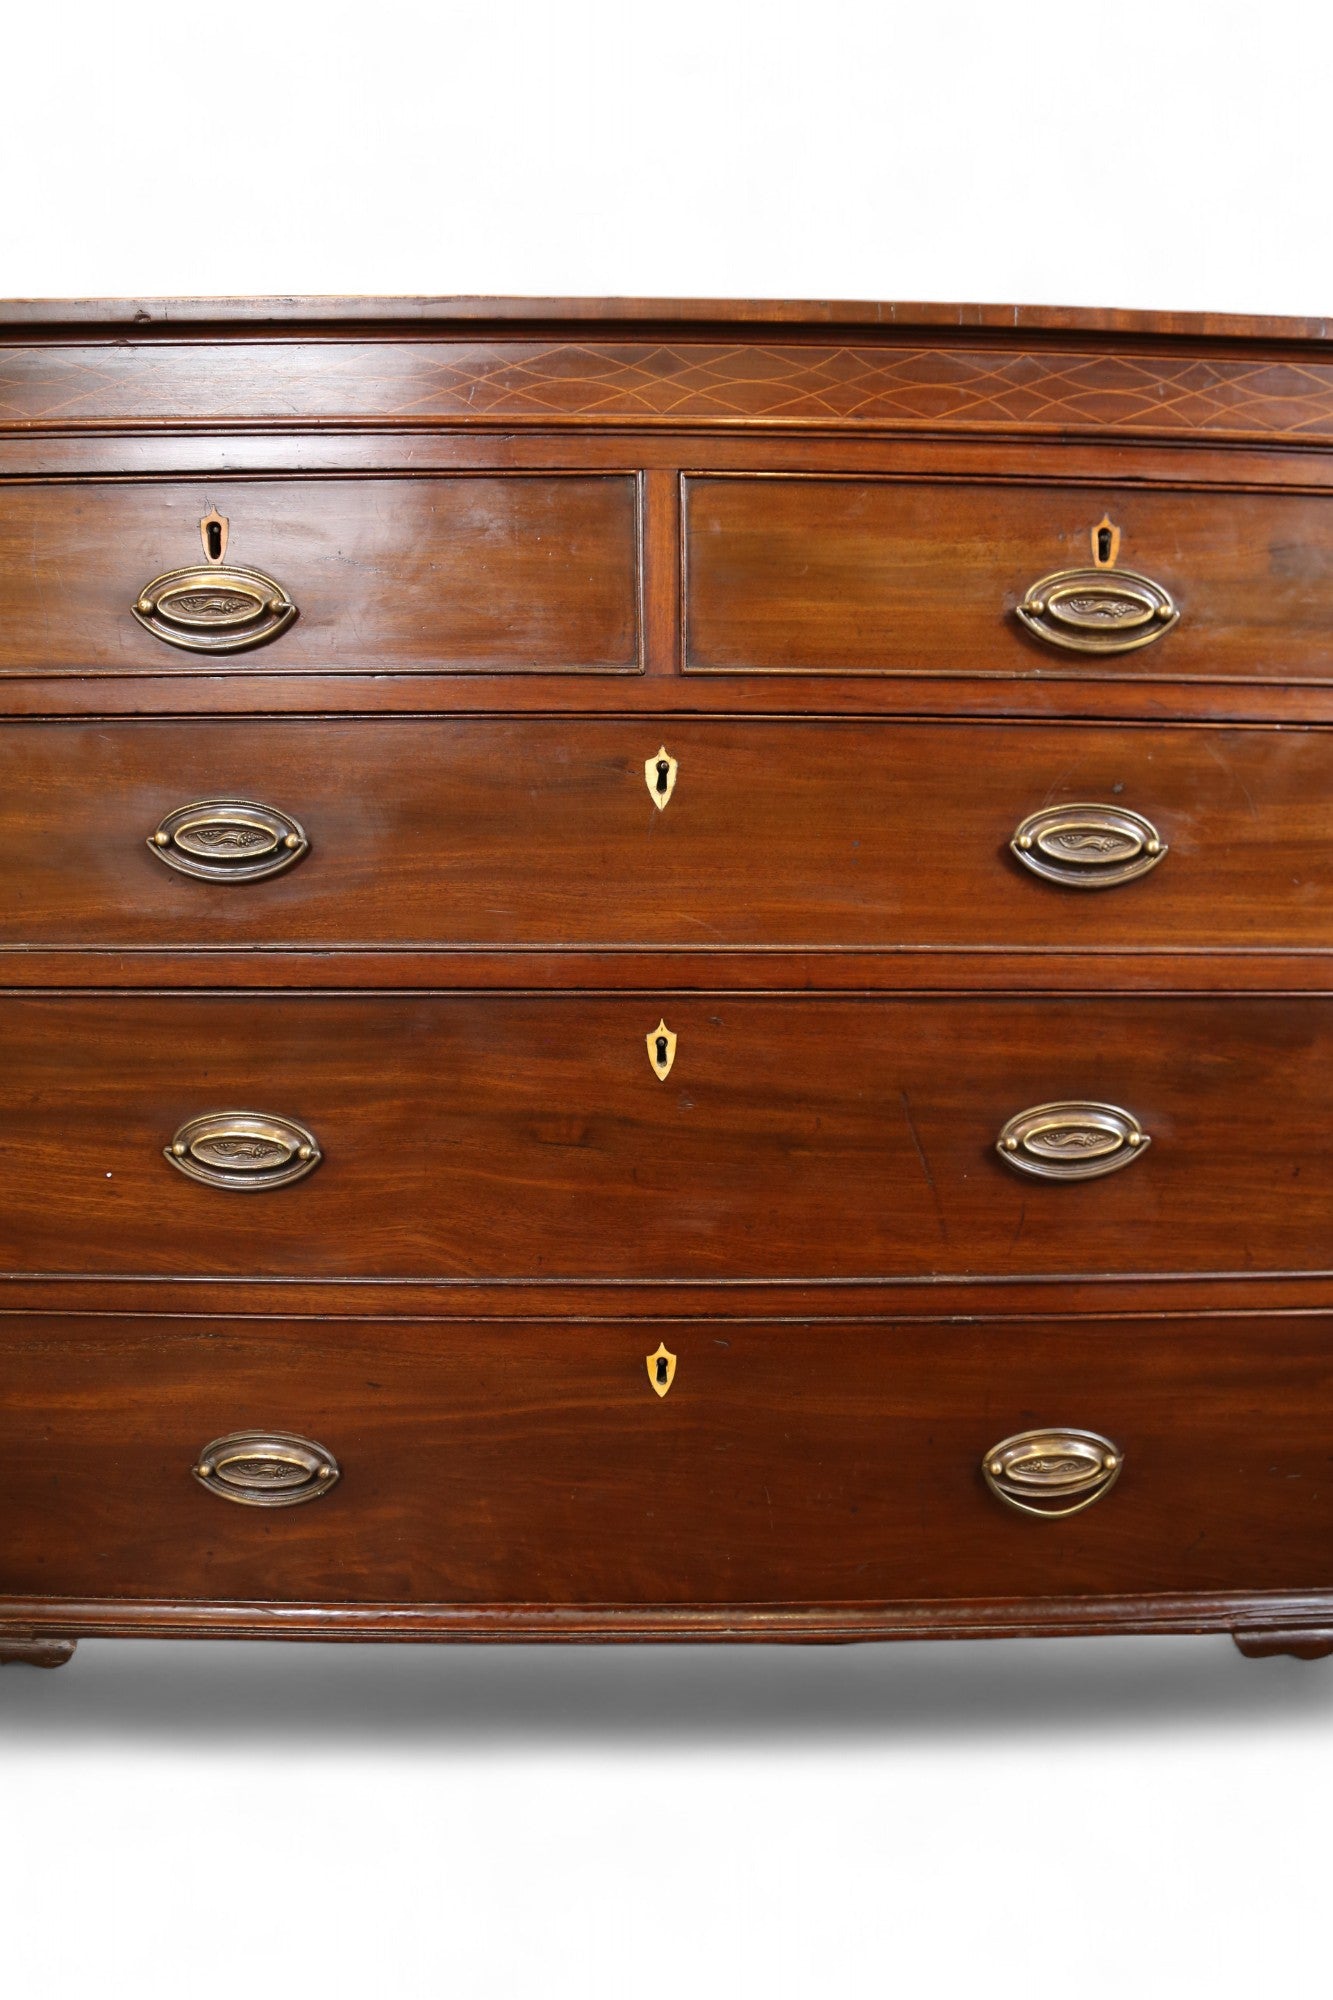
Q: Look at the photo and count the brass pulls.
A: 8